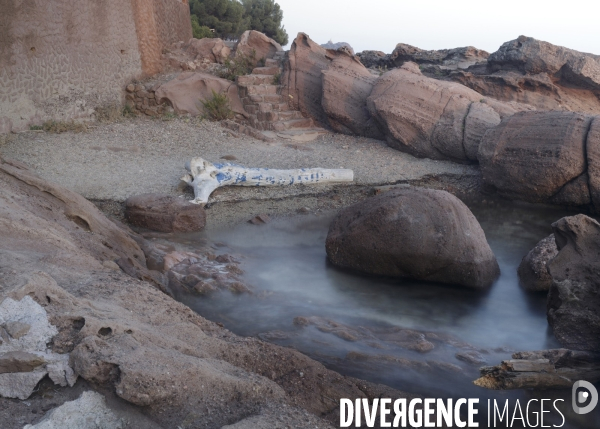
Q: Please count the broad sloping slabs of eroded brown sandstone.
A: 1